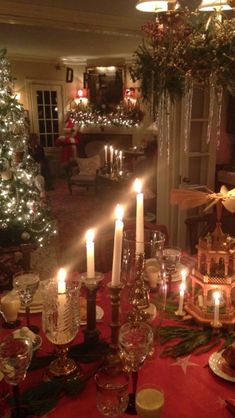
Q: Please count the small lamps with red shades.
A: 2